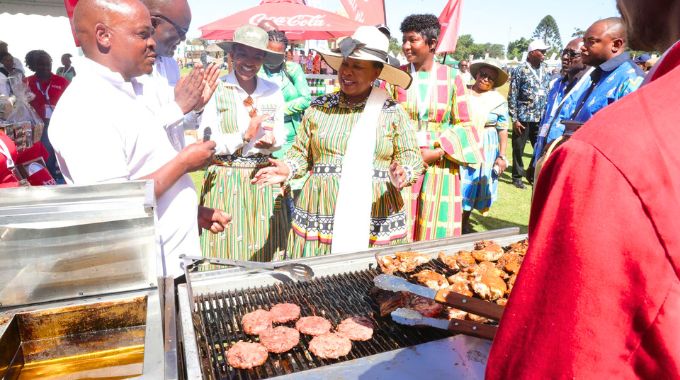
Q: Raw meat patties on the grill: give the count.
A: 7